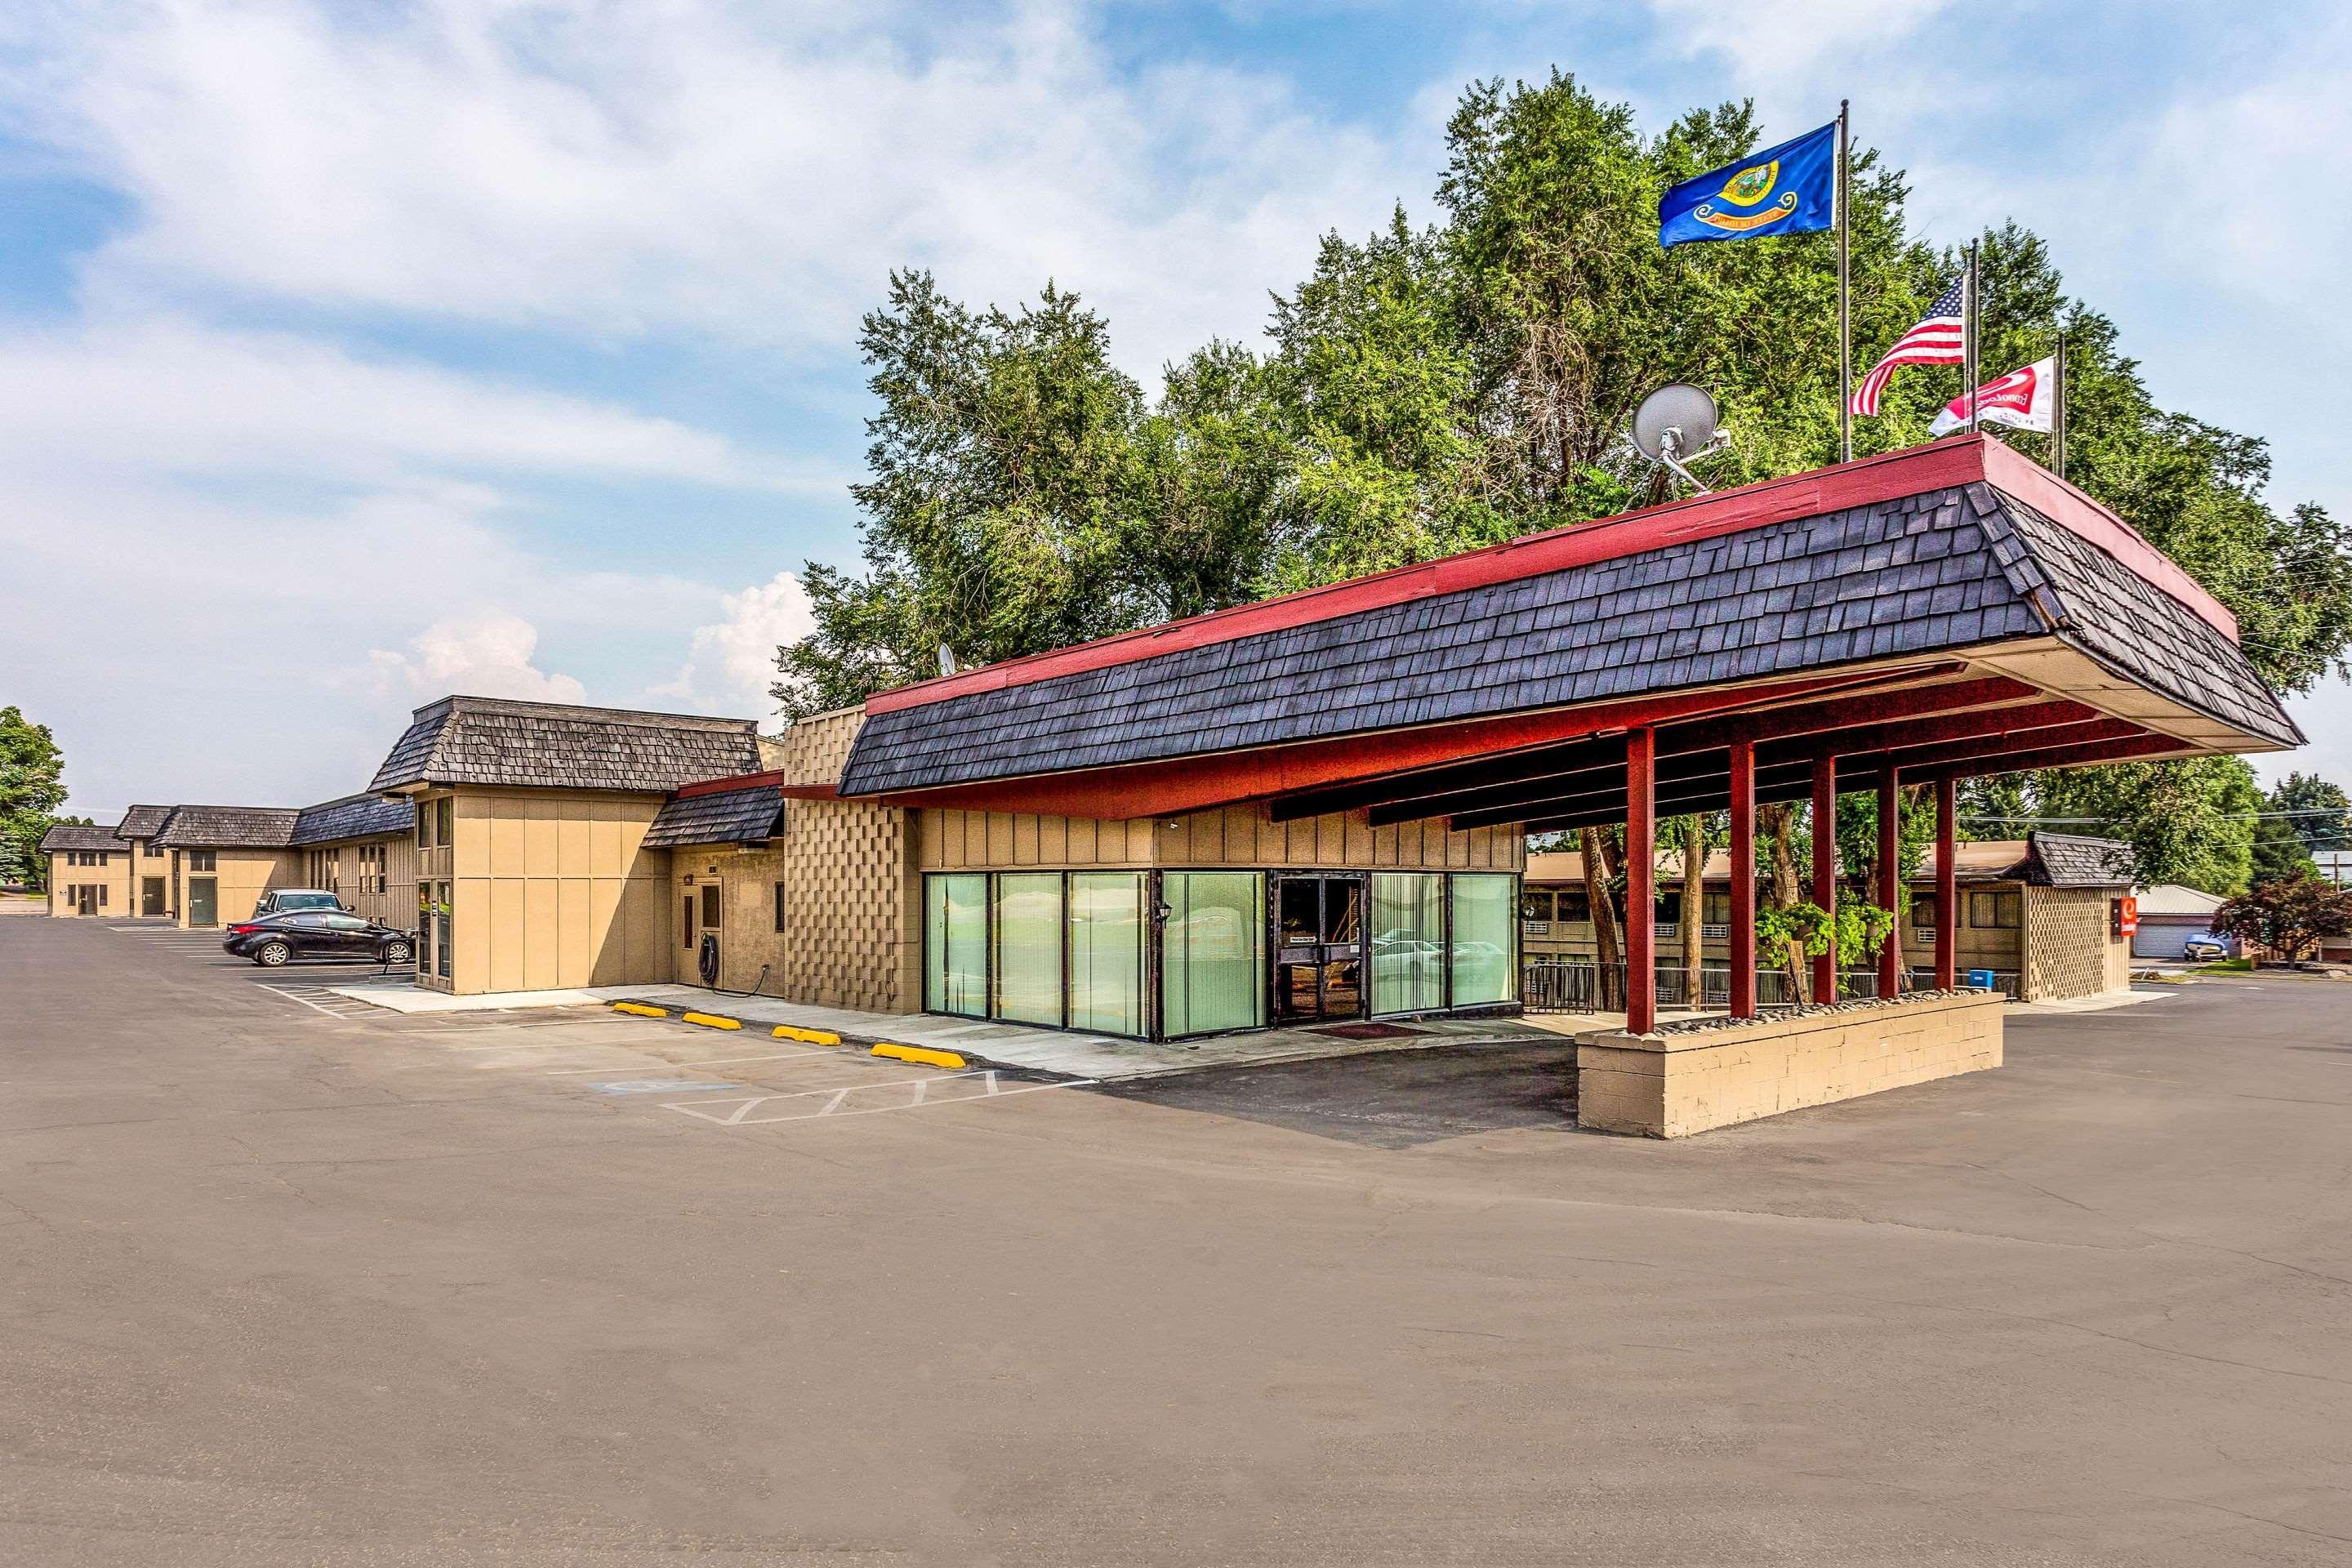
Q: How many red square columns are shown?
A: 5